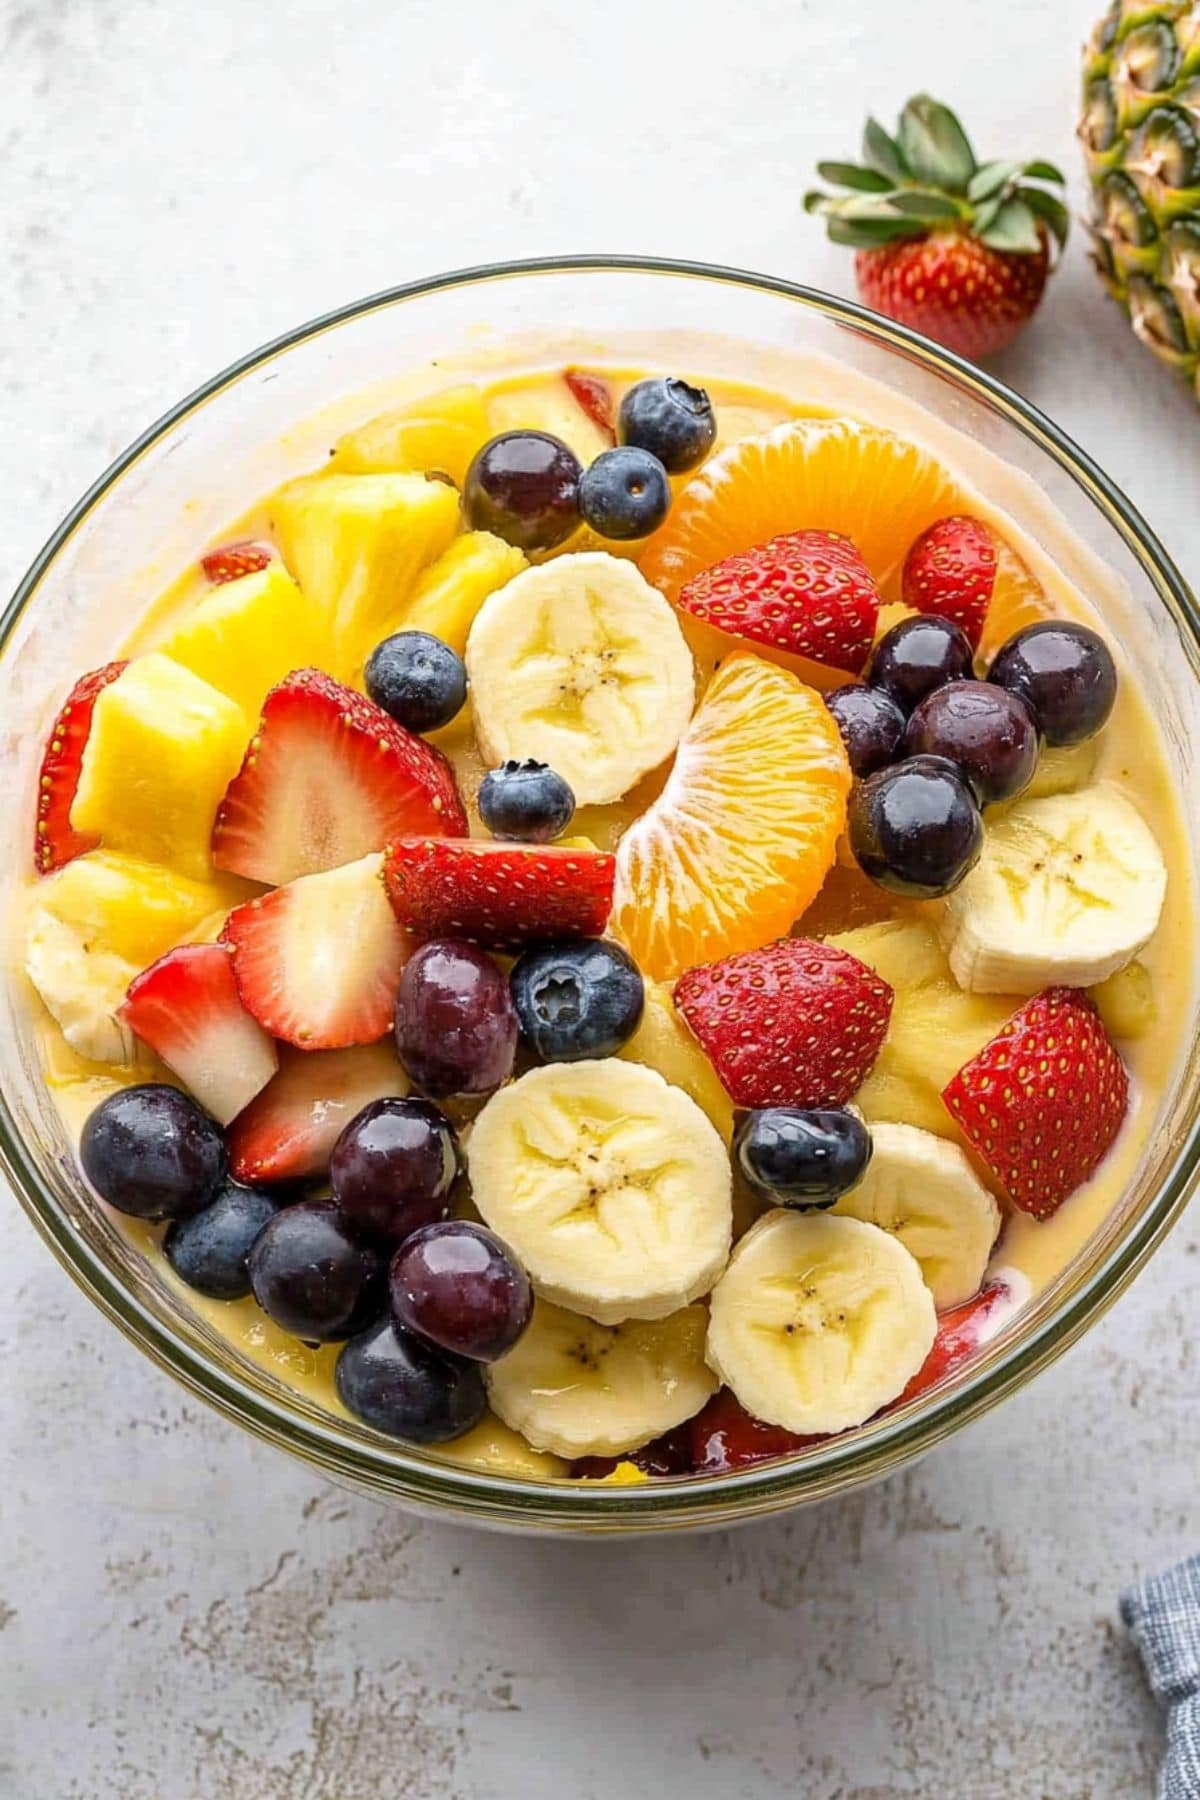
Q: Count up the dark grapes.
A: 12